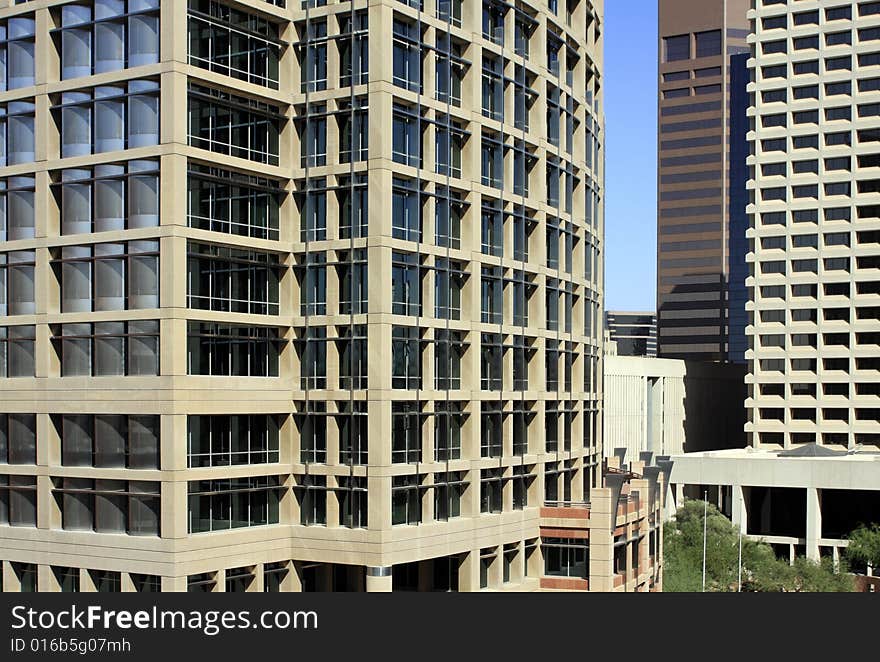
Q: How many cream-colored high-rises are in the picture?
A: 2